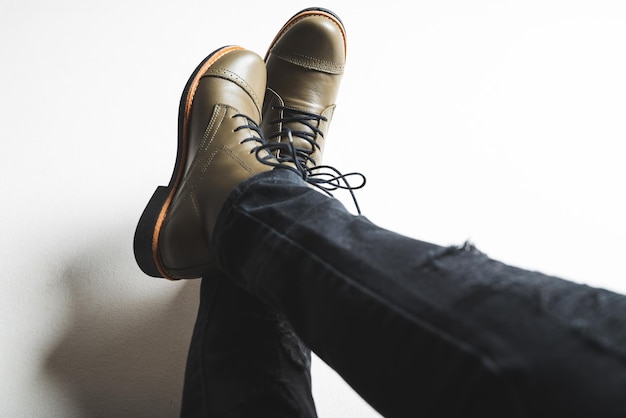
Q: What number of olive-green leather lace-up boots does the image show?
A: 2